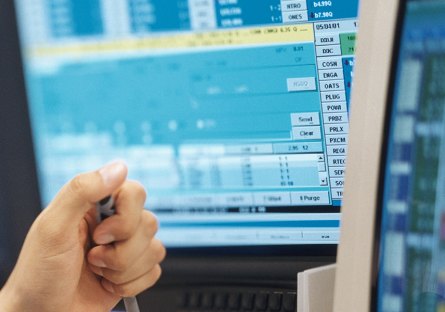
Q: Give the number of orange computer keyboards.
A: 0